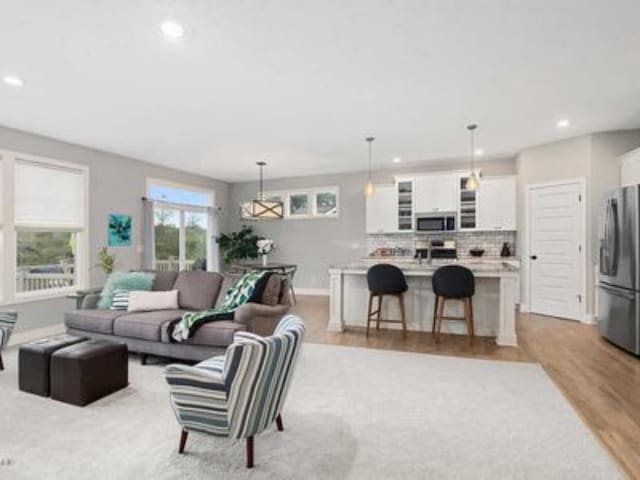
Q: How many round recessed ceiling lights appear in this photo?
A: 5